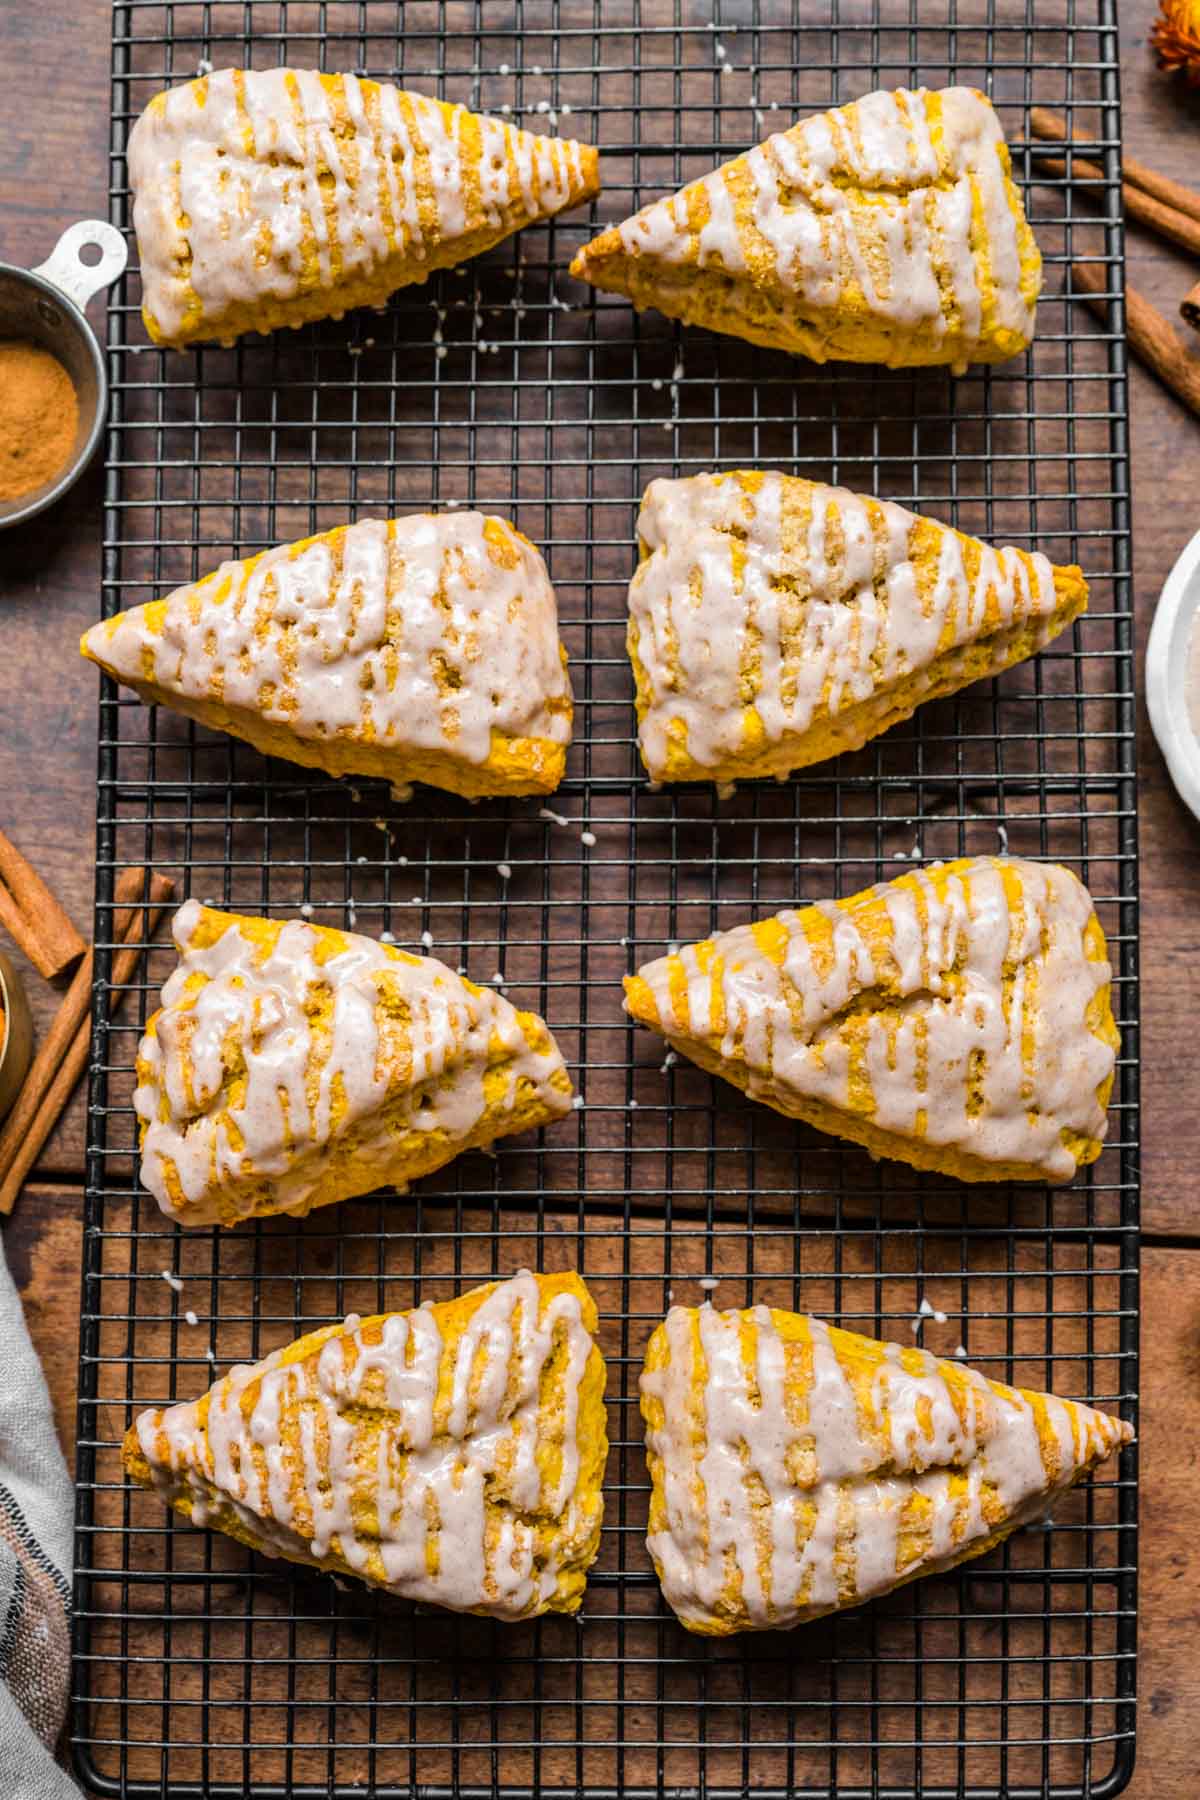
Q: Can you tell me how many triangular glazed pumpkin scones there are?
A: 8